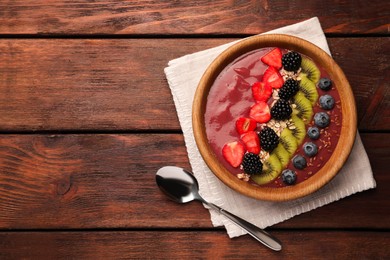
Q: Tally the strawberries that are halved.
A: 7